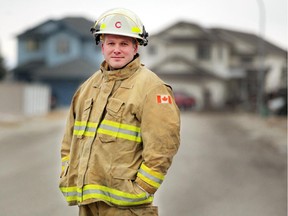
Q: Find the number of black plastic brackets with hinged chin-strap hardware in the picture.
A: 2